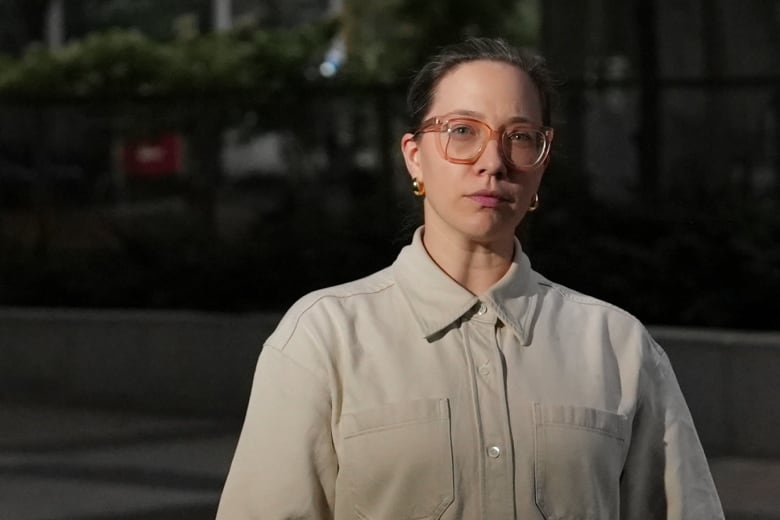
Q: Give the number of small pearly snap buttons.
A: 3